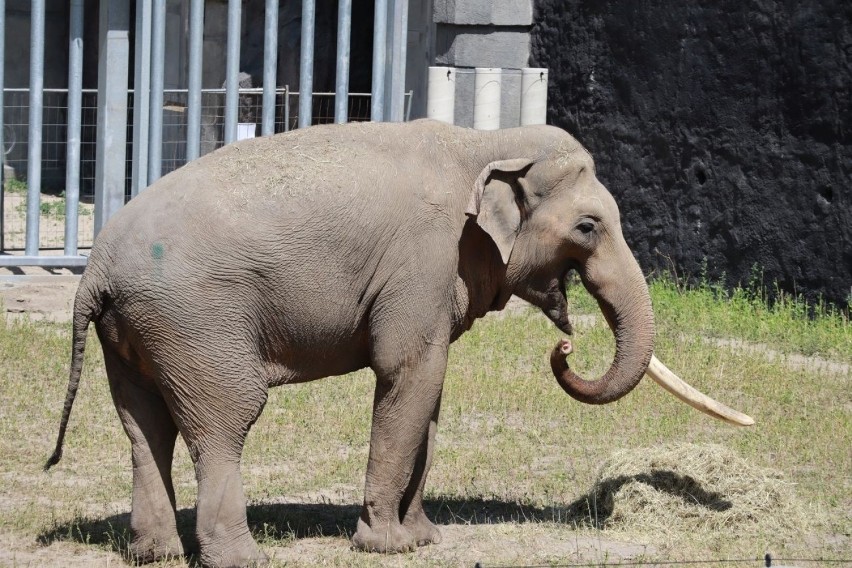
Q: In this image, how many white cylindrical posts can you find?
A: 3